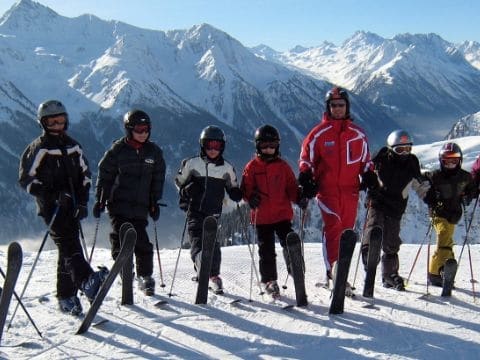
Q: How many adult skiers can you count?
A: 1